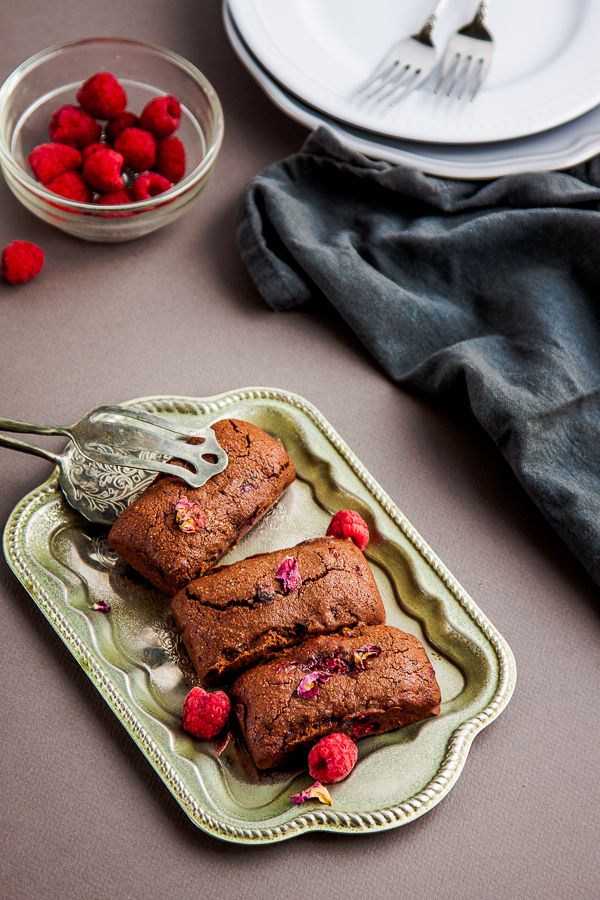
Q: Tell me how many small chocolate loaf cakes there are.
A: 3